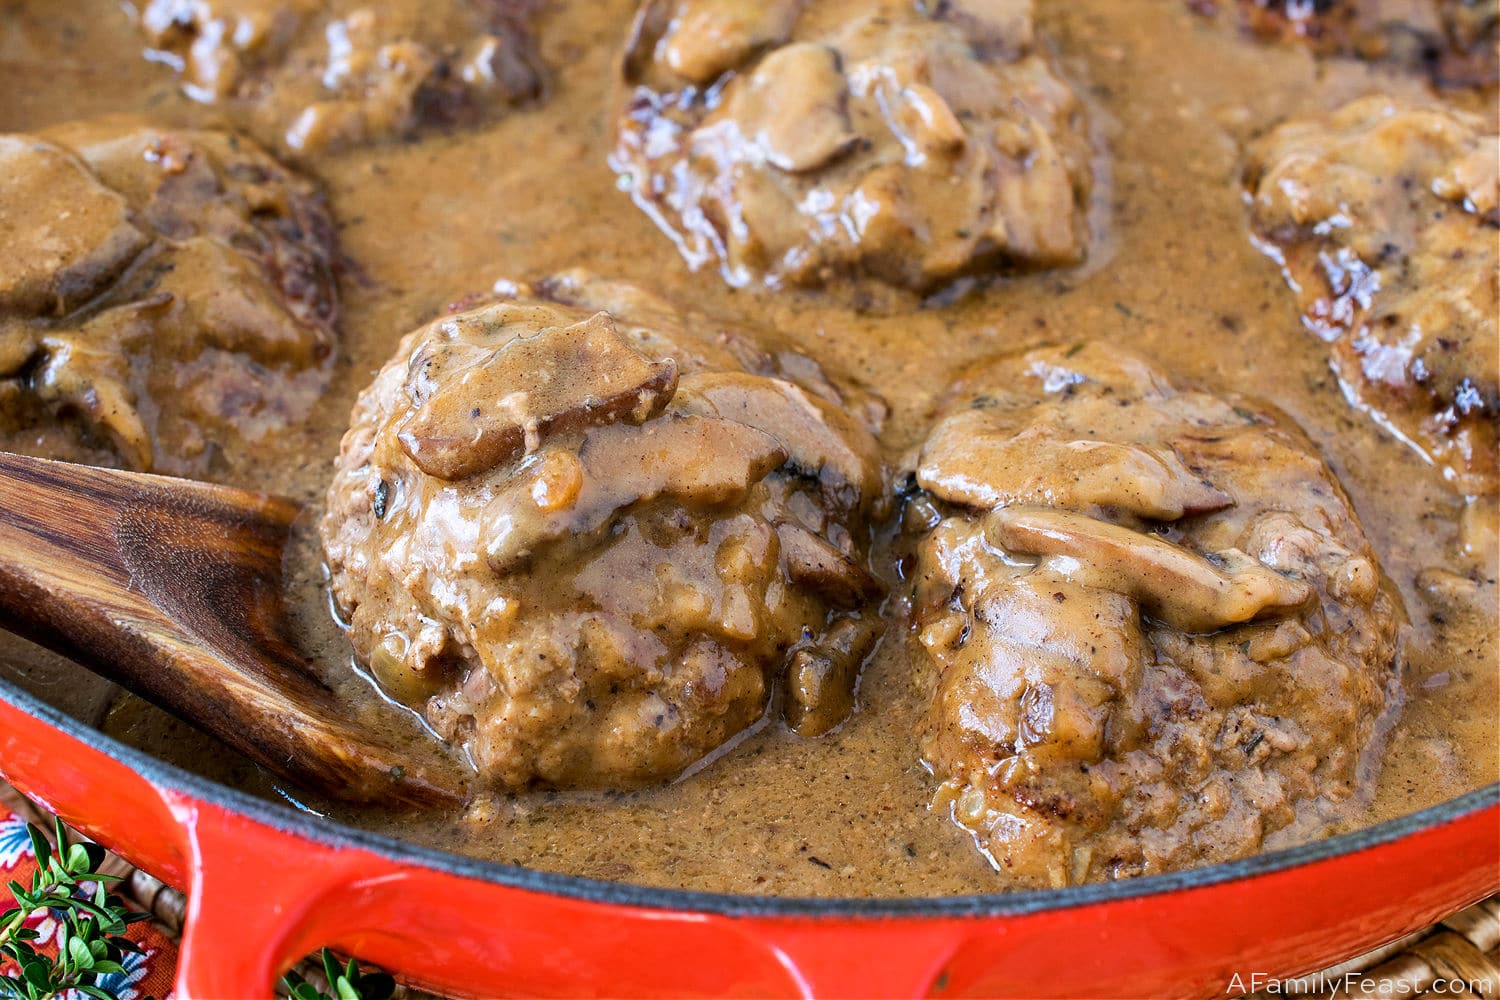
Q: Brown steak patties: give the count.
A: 7